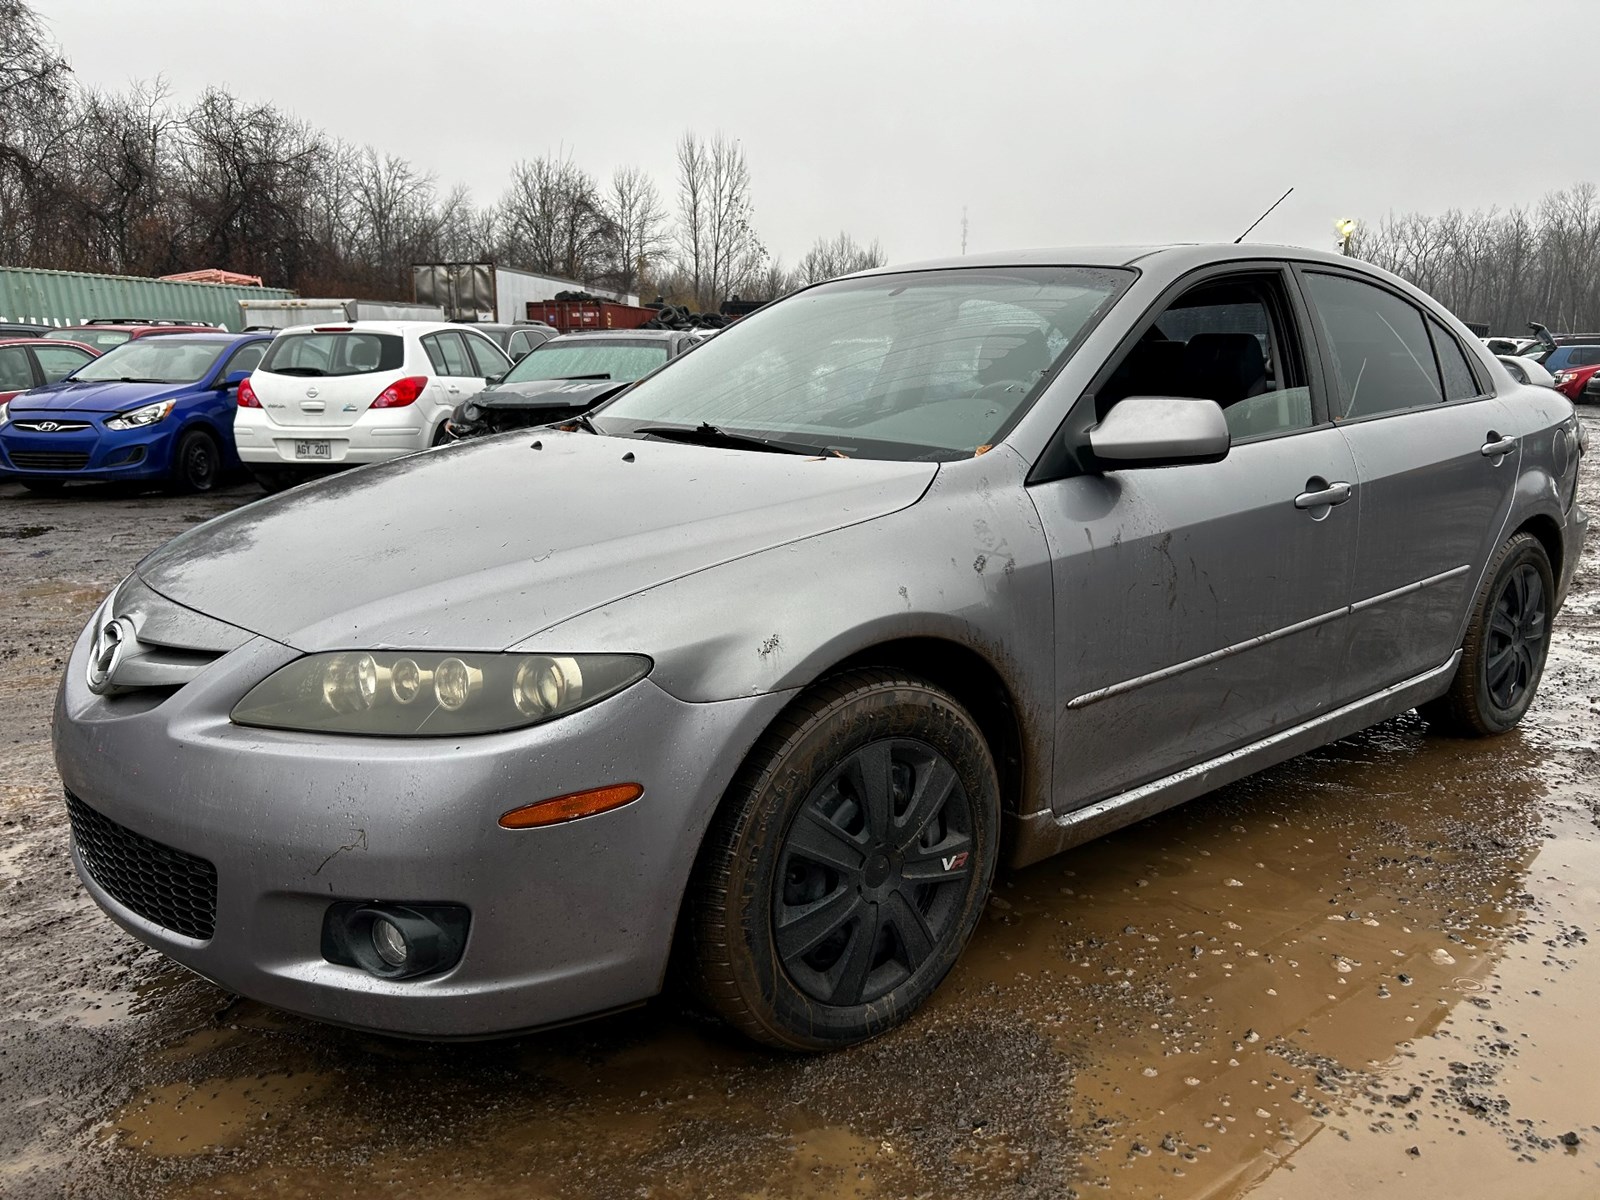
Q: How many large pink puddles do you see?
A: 0